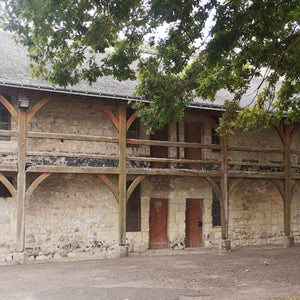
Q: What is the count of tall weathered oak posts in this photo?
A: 4